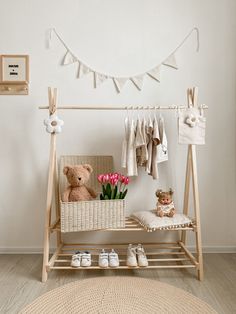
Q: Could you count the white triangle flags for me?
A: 7